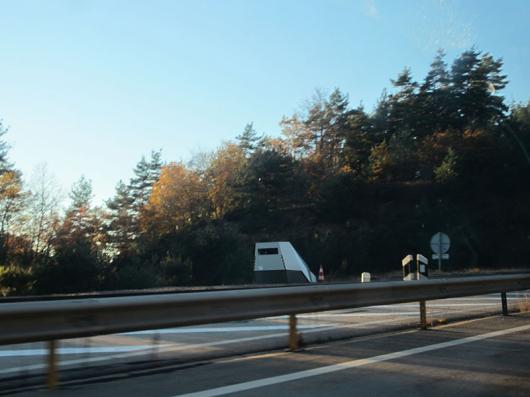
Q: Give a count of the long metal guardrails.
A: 1